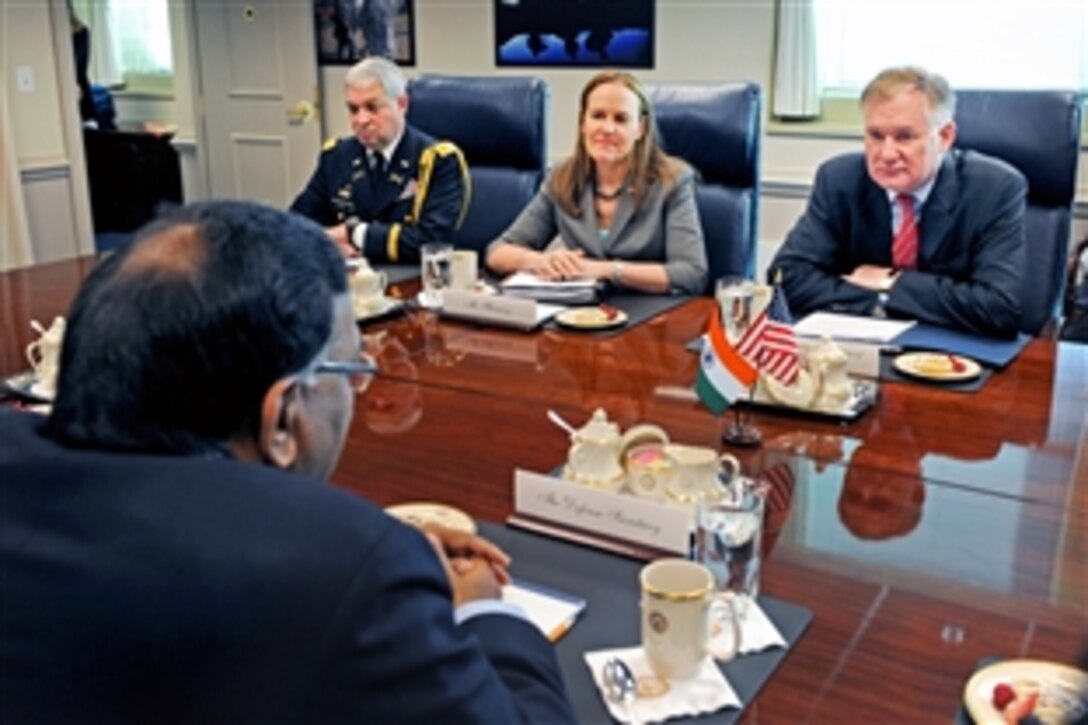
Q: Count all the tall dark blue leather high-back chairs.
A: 3